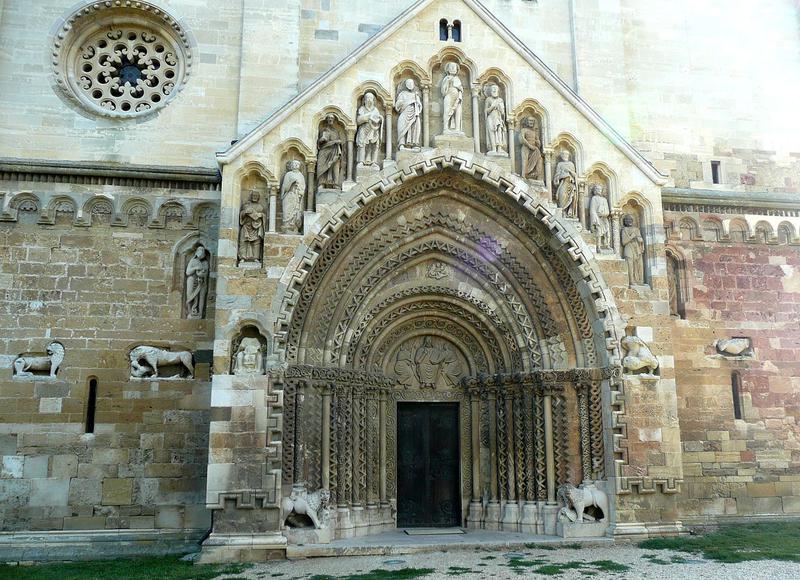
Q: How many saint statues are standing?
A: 12